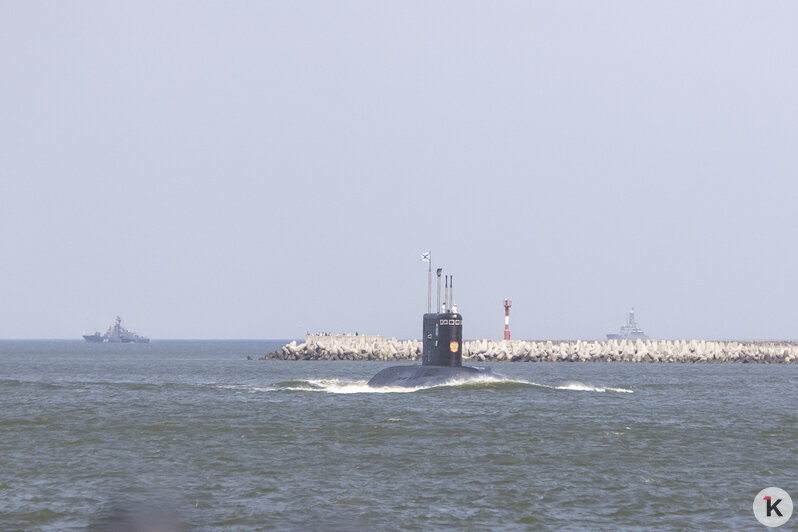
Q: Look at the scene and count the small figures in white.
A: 2